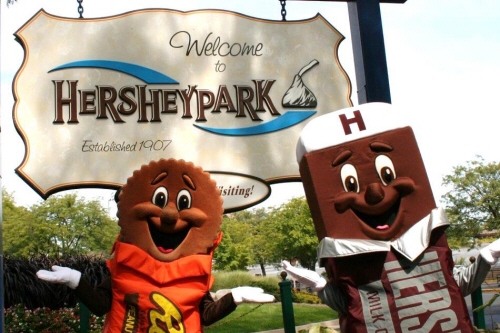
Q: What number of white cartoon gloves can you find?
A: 4